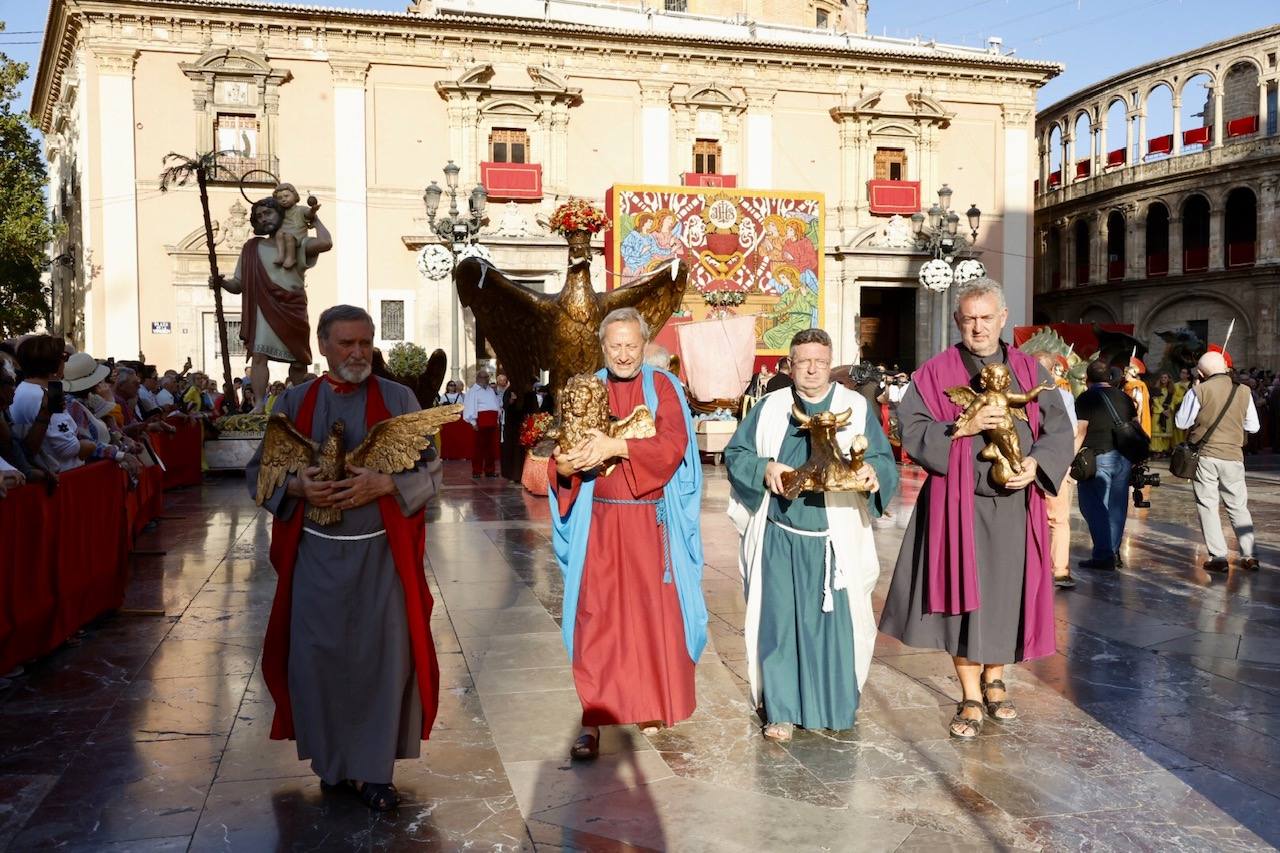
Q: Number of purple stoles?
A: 1